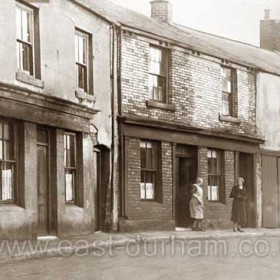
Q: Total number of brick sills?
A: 4